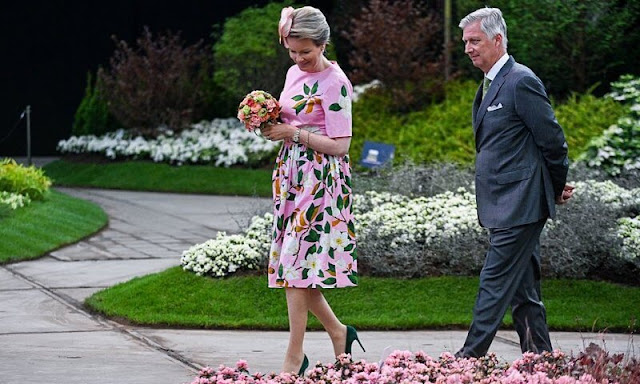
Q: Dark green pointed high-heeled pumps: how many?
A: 2